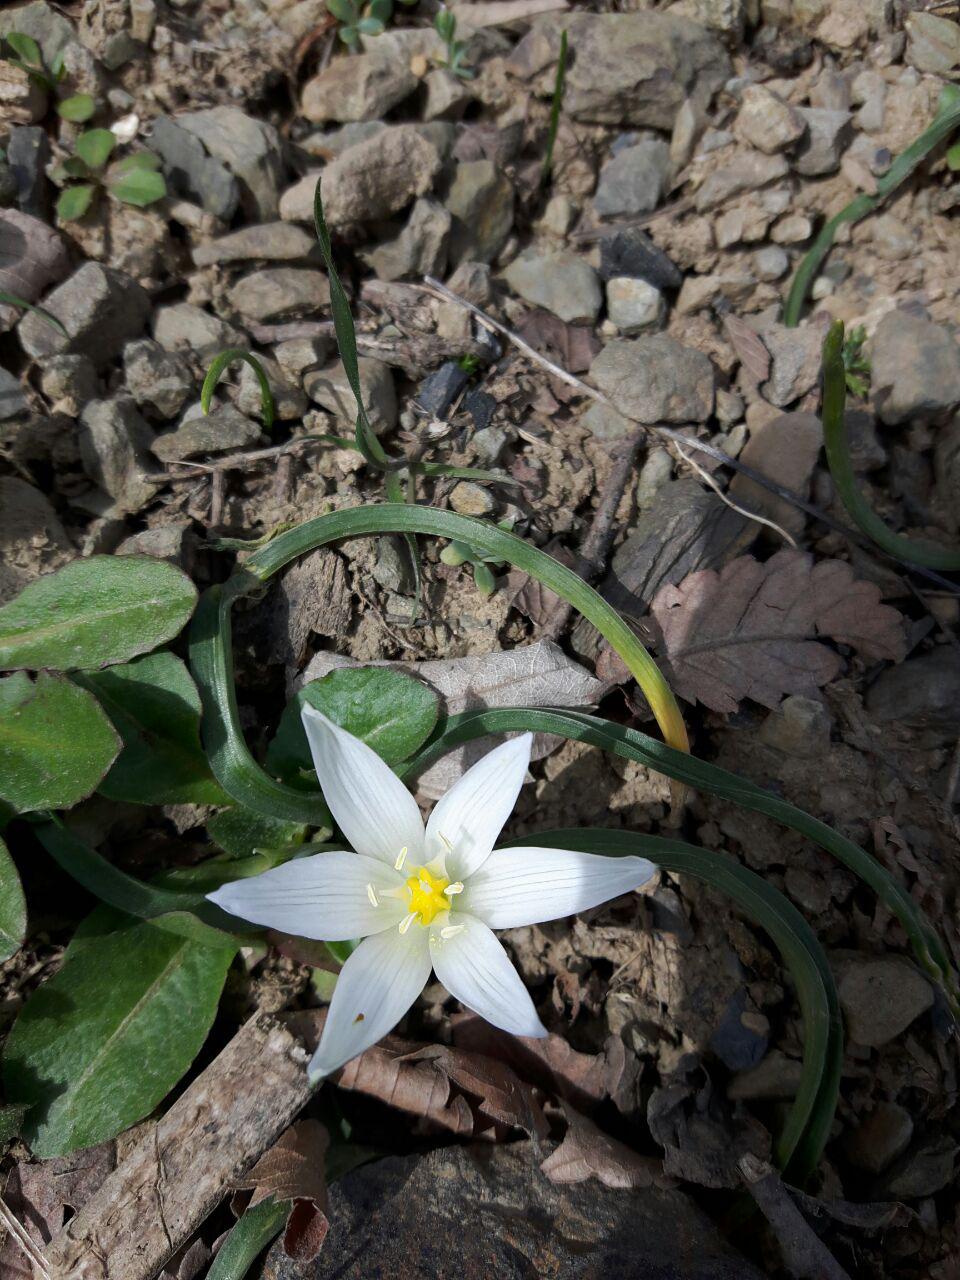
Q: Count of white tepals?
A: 6